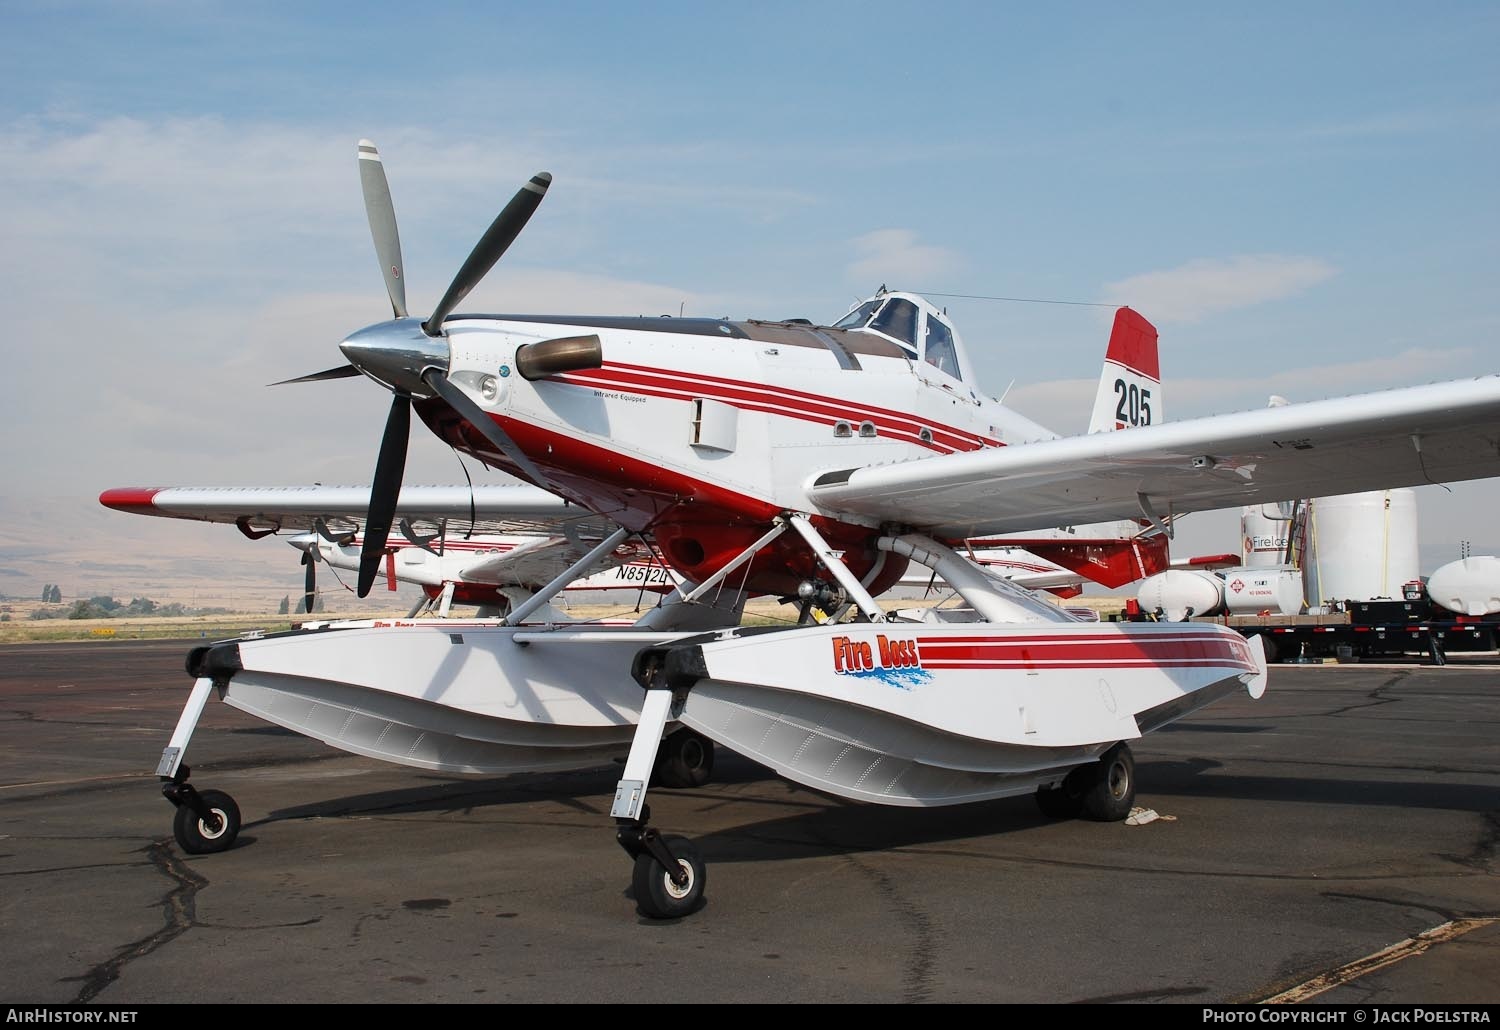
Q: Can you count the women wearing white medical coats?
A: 0